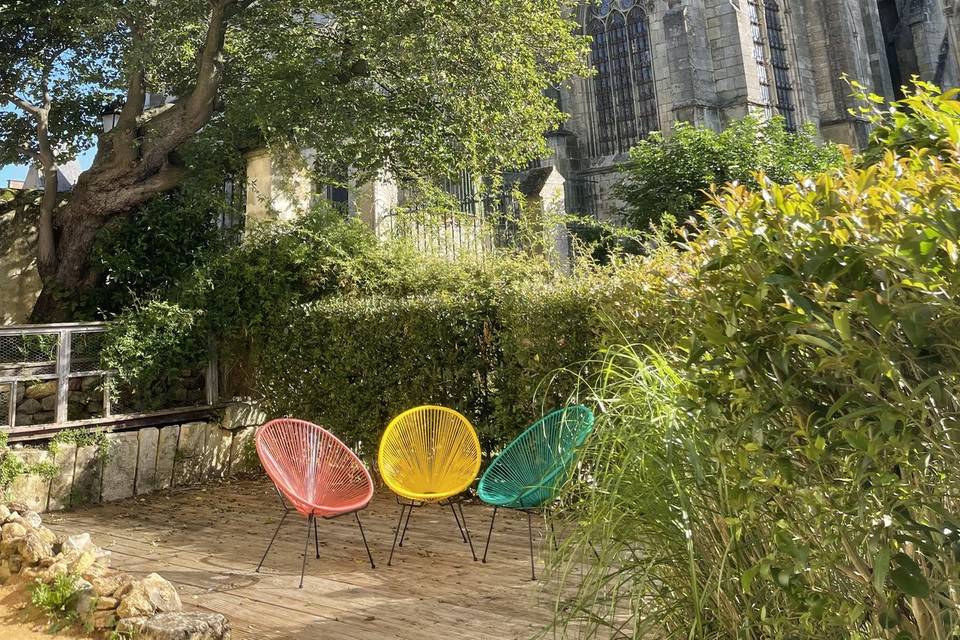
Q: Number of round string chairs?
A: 3